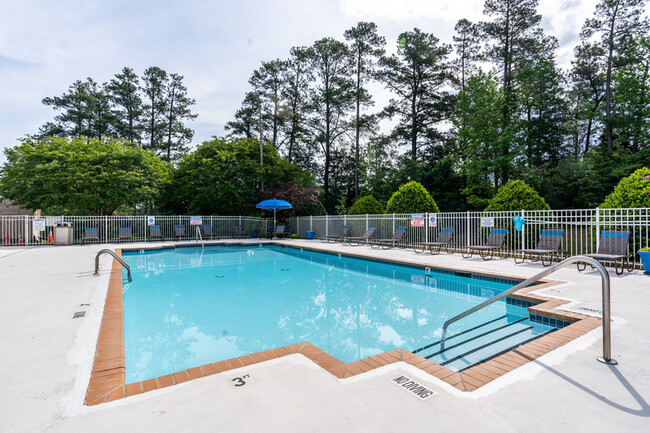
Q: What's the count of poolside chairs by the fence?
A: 13